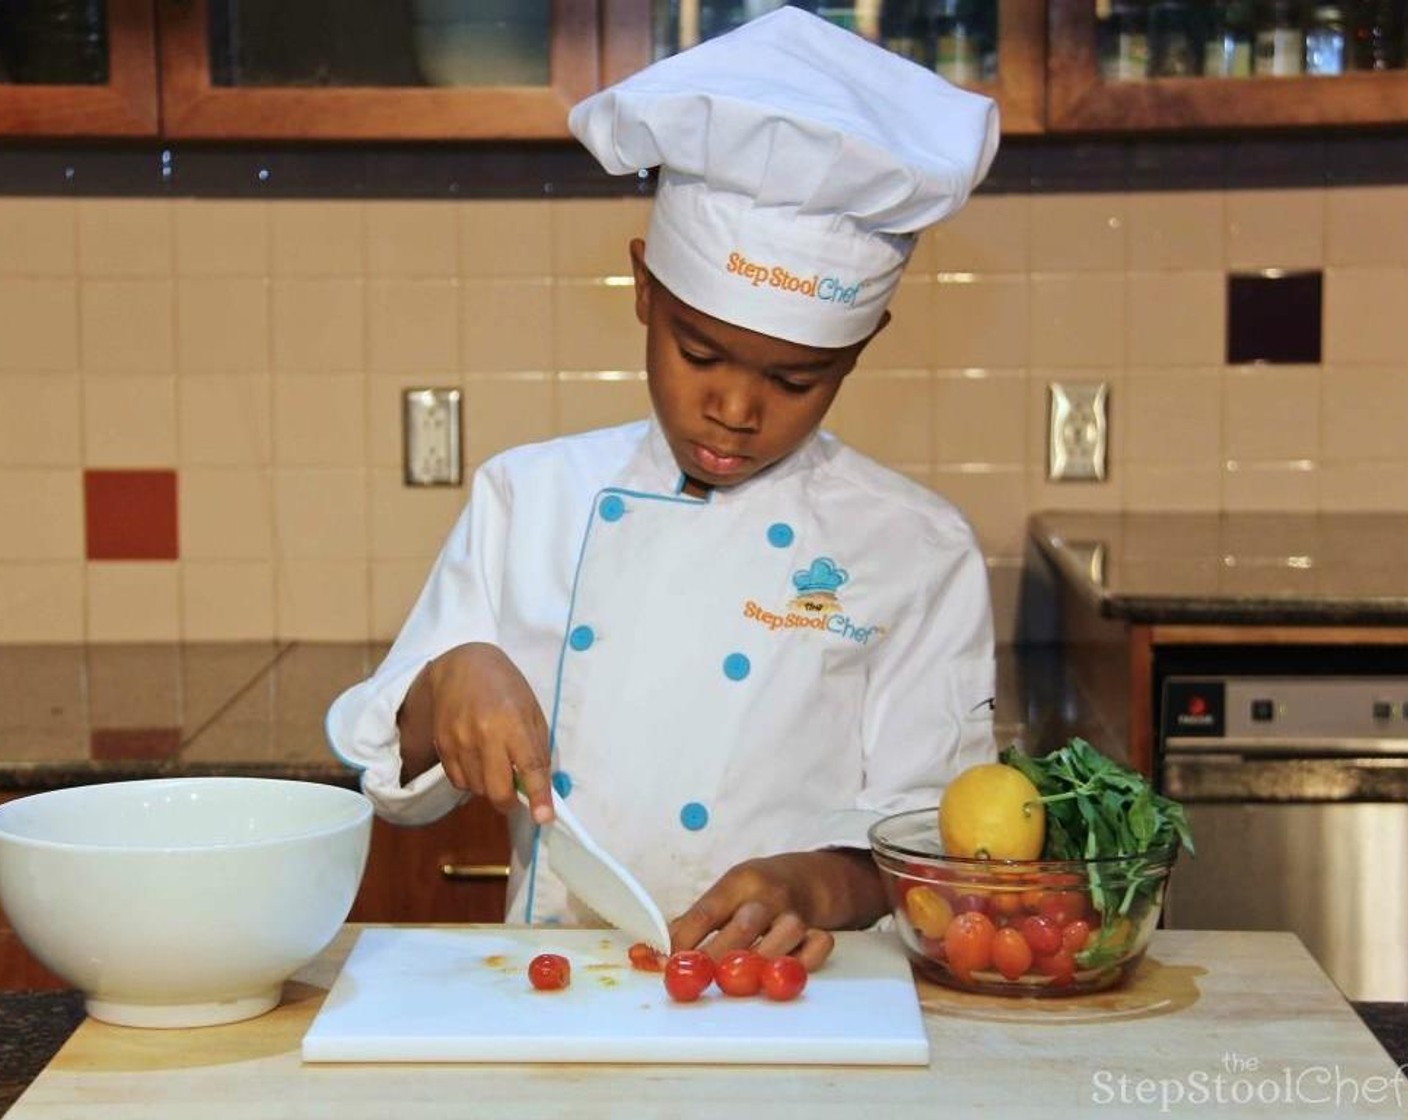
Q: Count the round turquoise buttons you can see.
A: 6